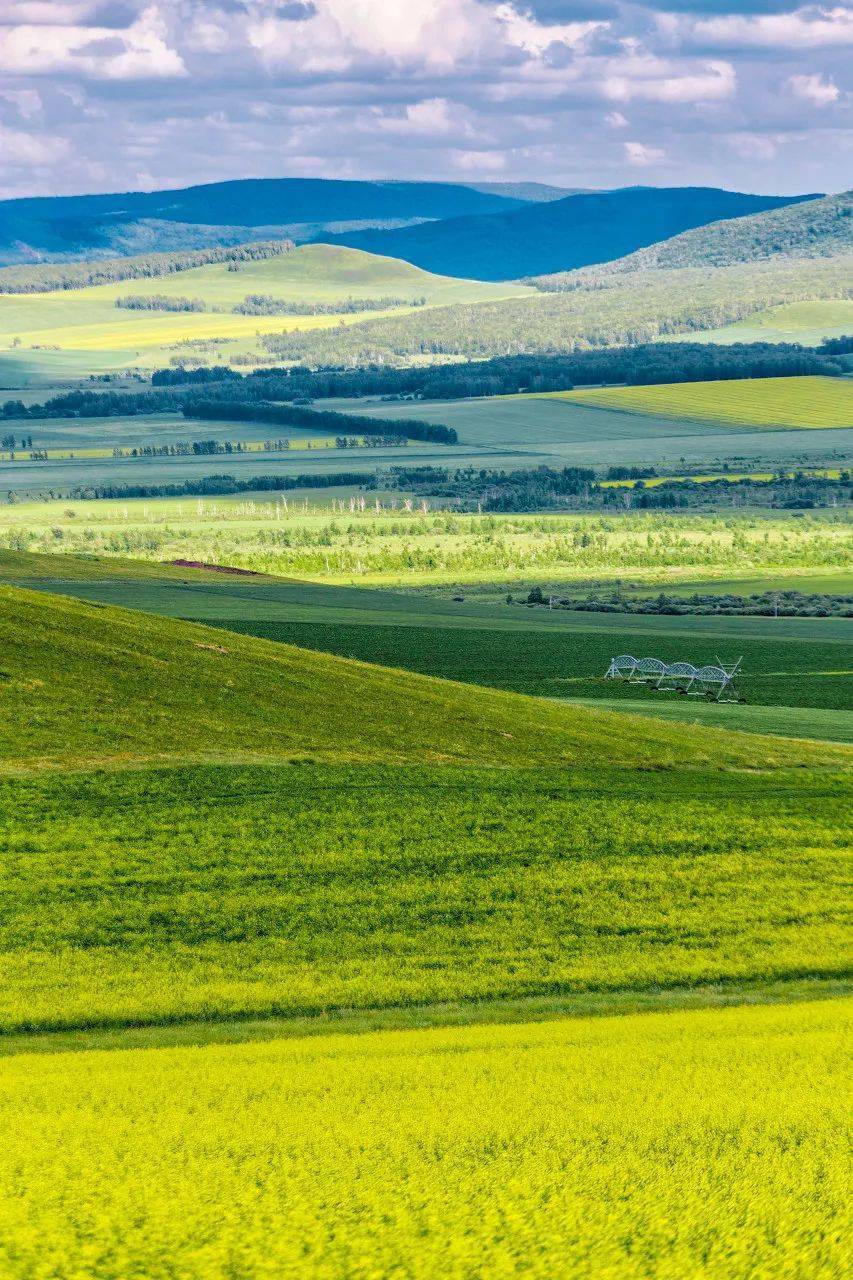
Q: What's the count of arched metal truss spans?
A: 4